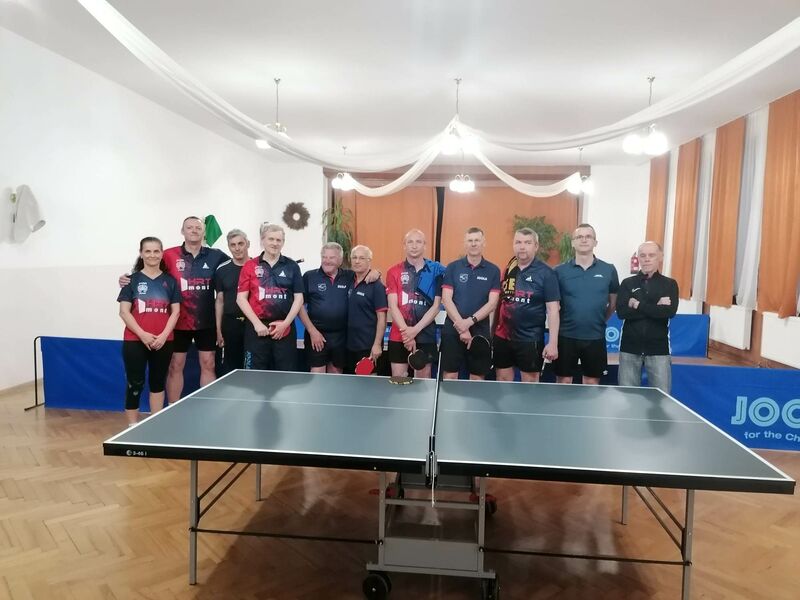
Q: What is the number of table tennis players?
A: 11